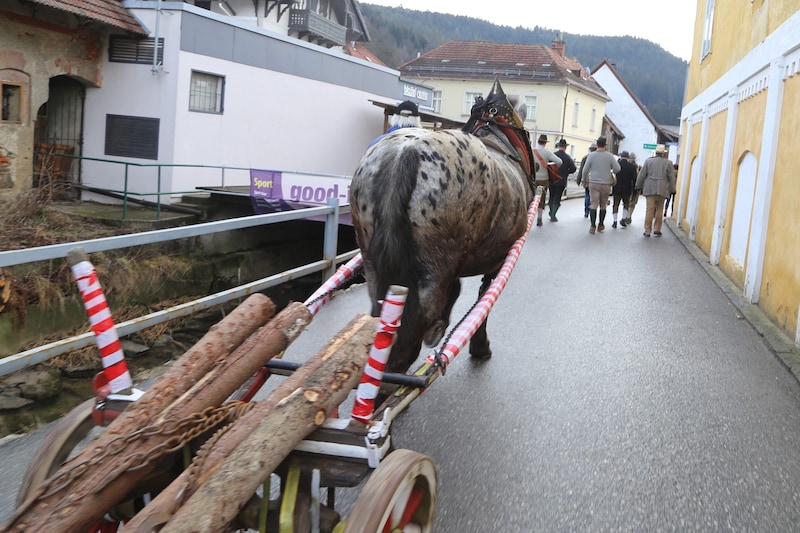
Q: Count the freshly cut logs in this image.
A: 4